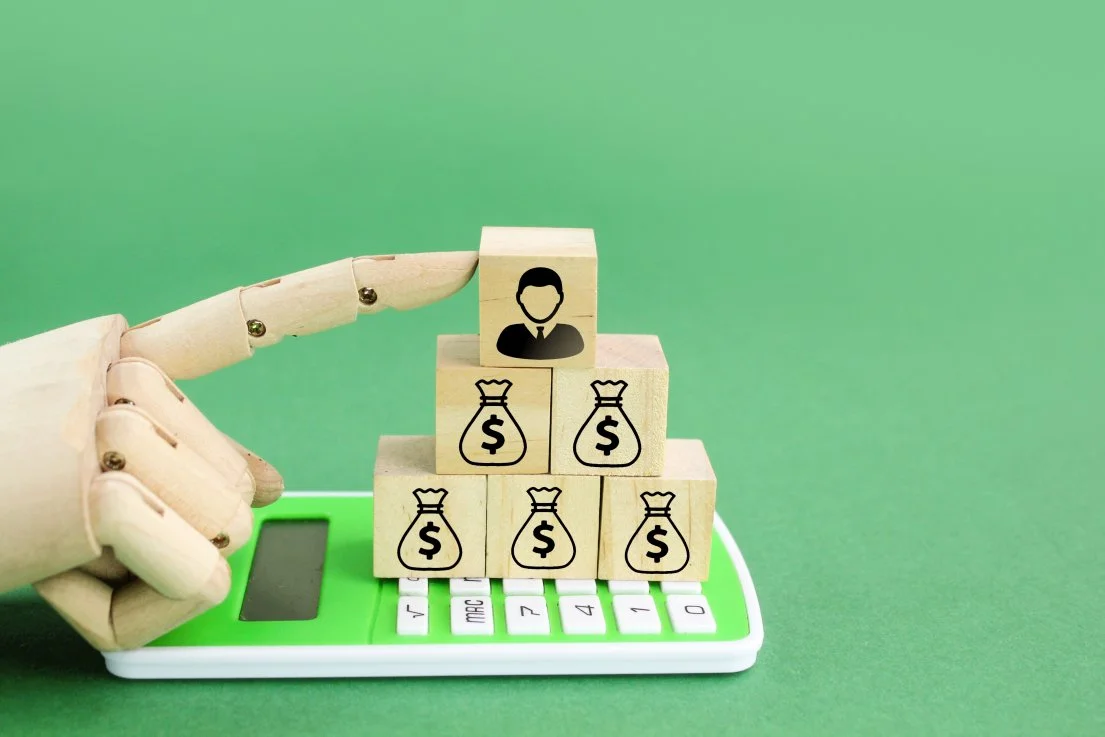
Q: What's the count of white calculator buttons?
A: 12